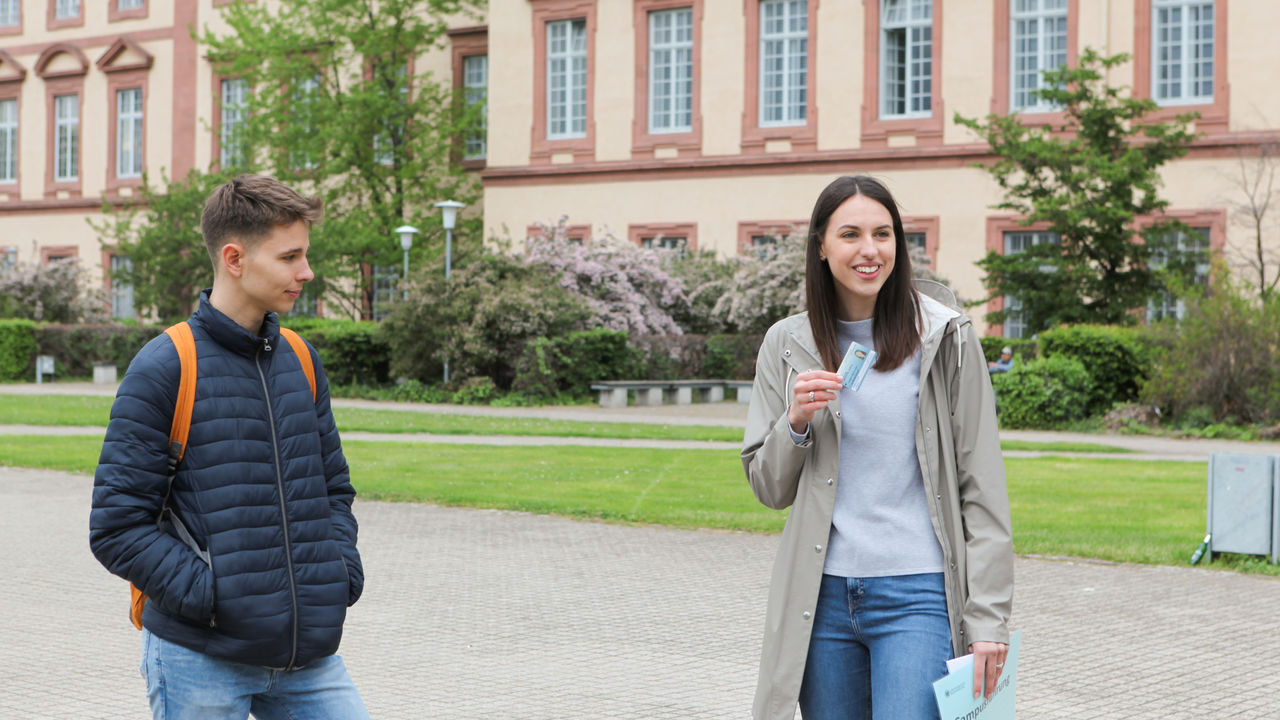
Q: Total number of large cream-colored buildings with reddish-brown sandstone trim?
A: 1